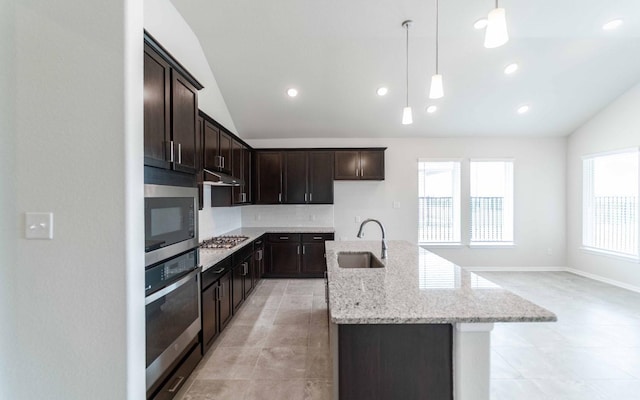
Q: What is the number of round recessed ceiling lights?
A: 7